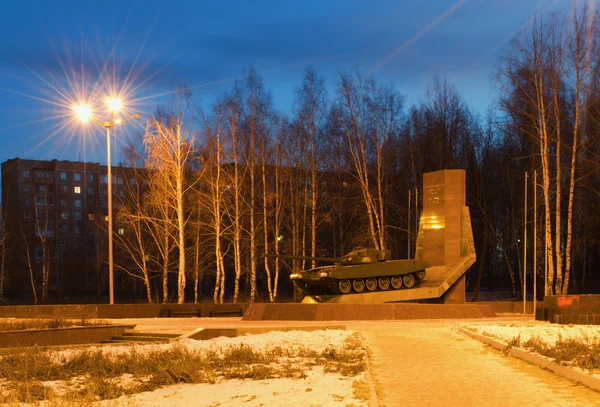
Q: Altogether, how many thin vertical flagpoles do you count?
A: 4